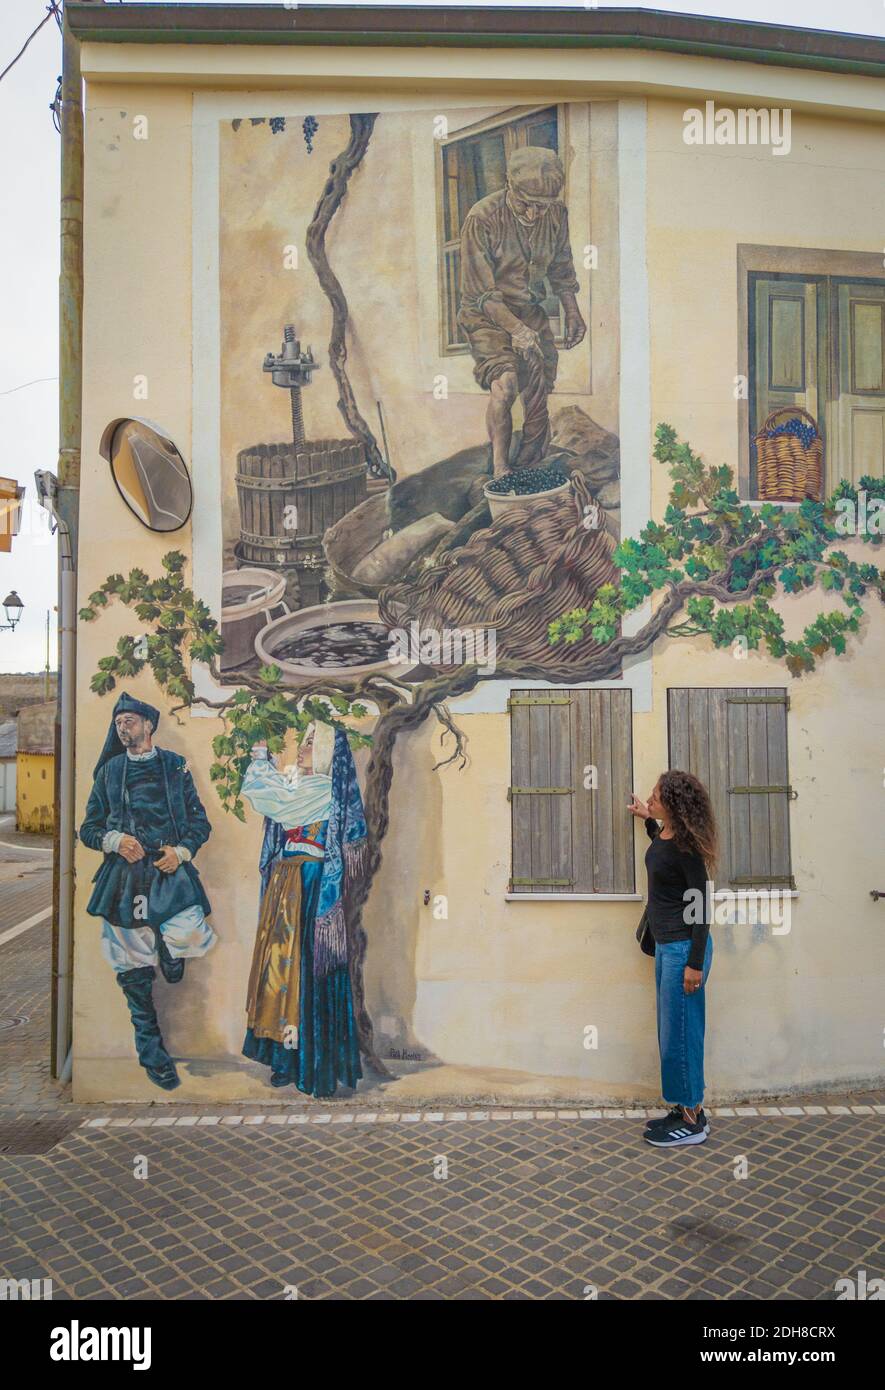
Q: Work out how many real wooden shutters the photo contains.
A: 2